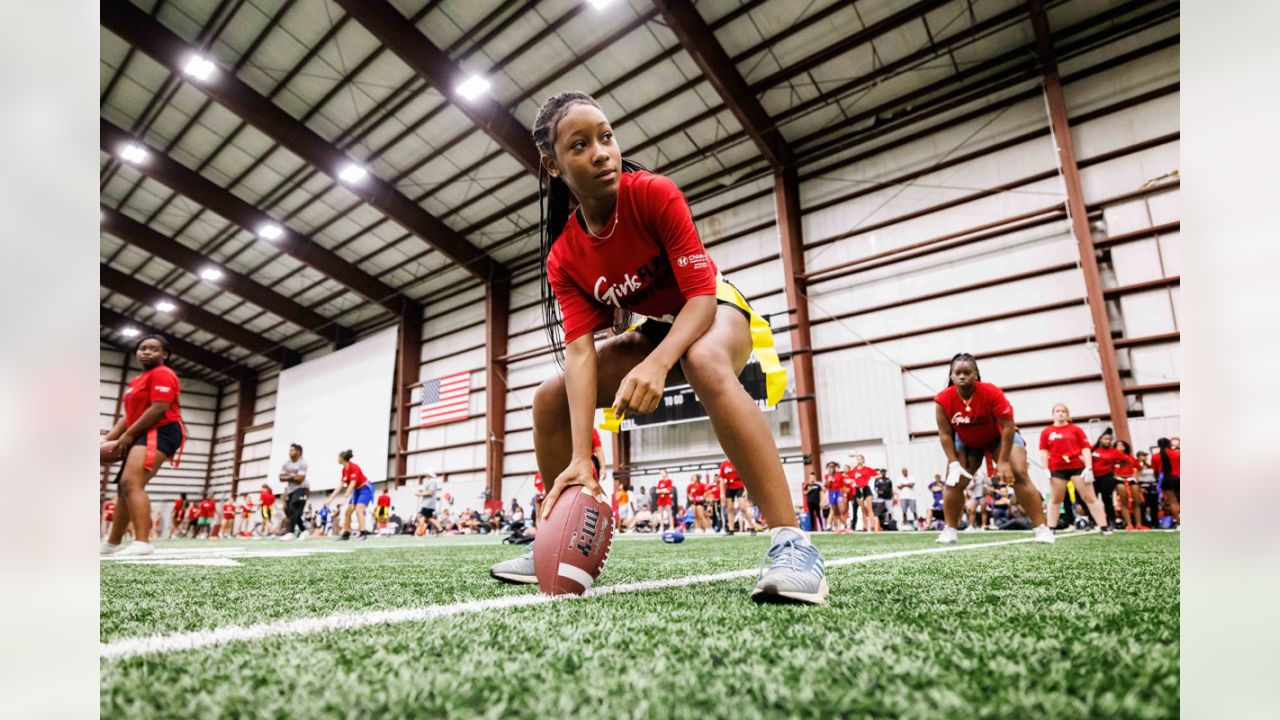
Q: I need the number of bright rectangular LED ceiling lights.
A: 9